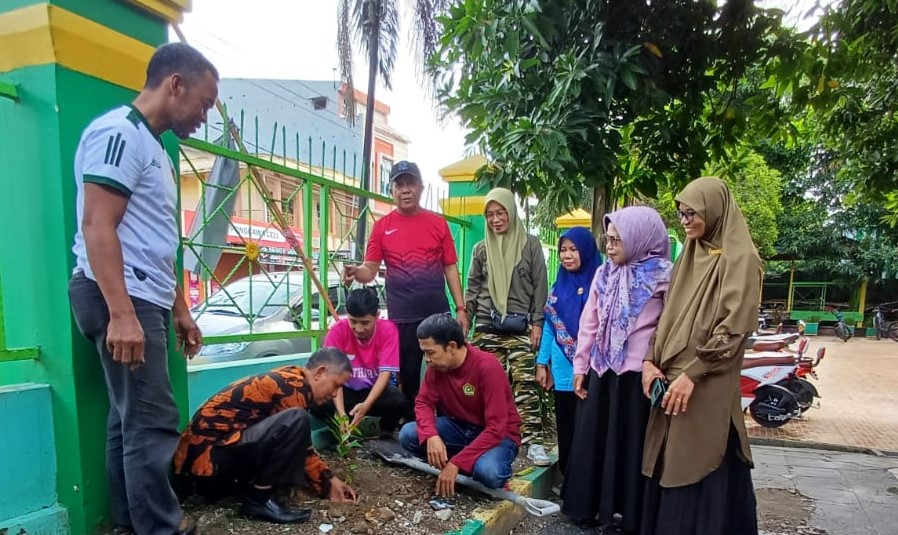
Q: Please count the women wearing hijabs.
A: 4